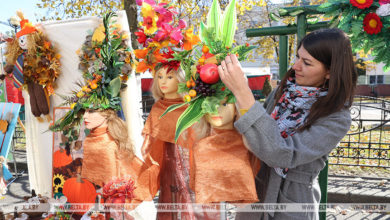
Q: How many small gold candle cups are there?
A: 0